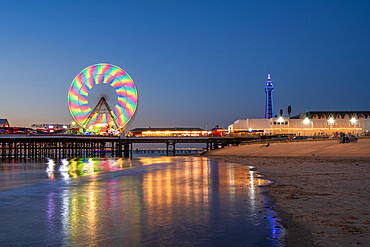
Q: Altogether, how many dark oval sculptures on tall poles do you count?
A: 2